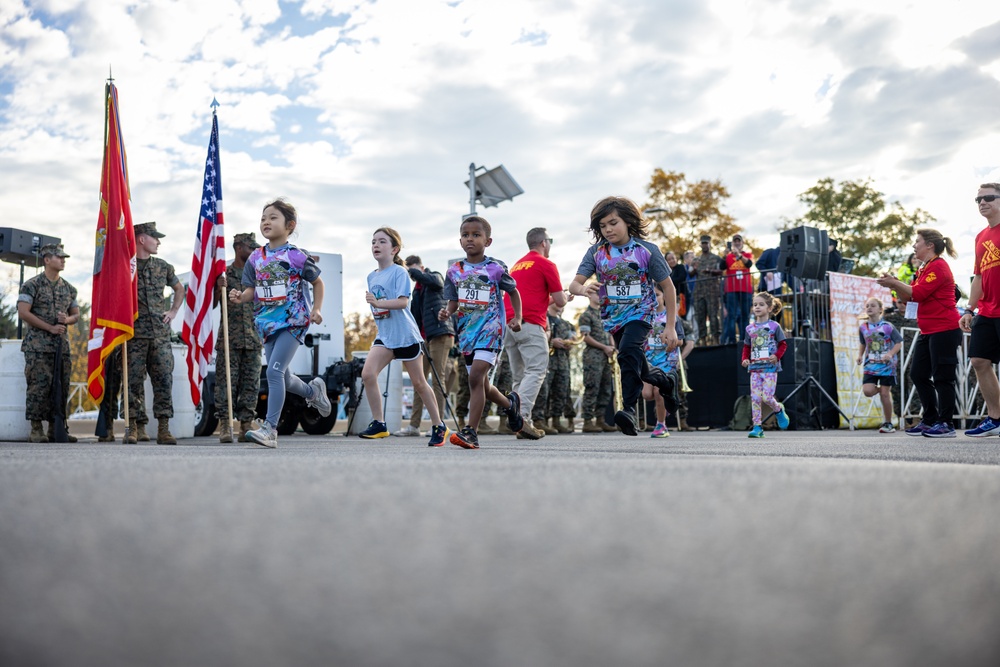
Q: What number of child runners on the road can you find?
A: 7